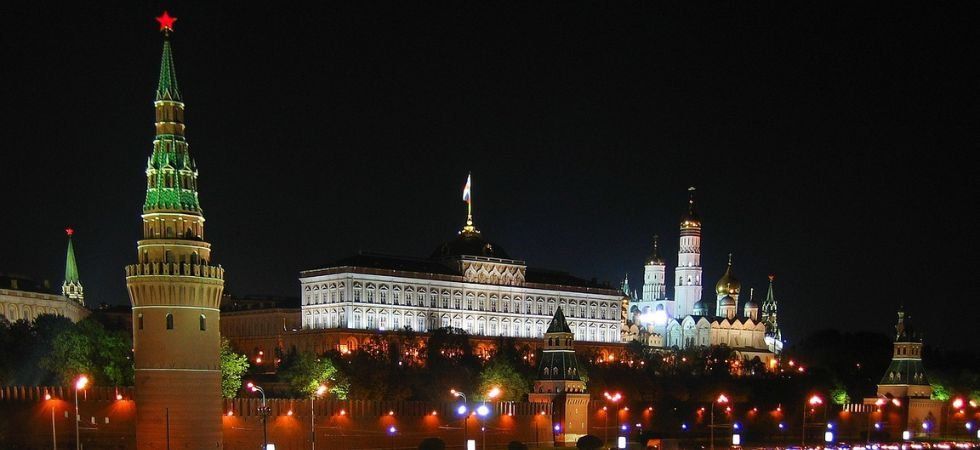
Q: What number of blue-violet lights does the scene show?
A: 12